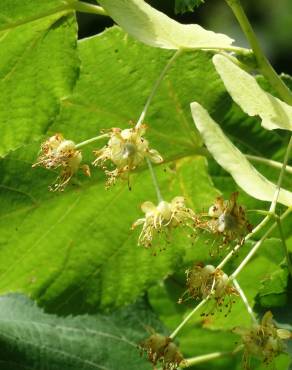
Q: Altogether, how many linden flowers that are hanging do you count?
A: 7